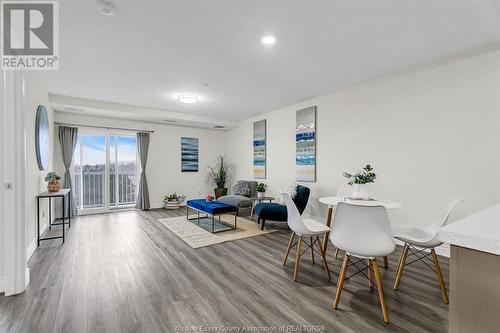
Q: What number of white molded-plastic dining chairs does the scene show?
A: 4